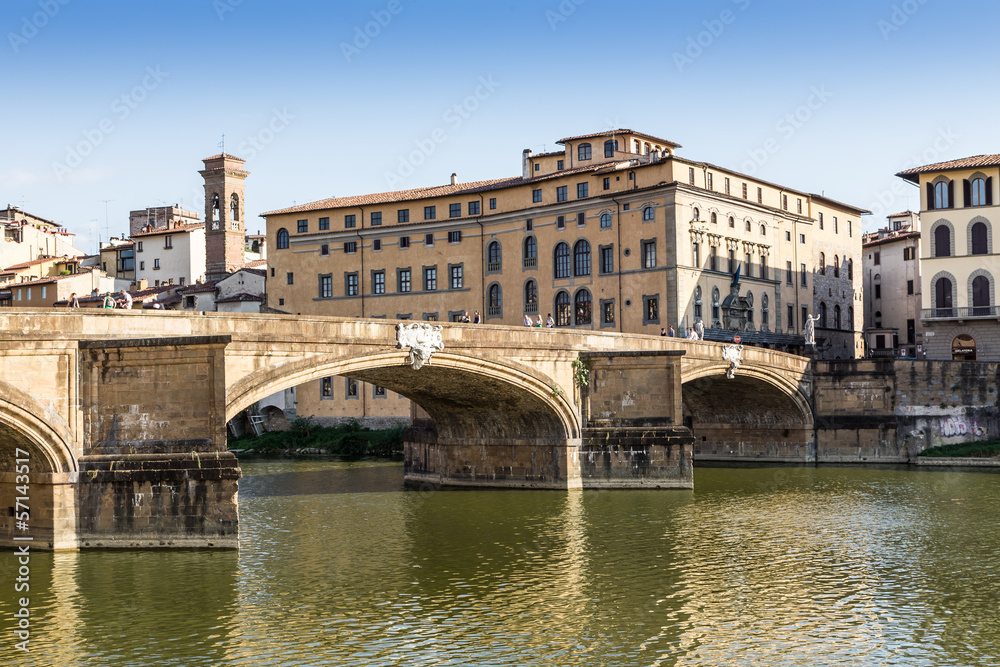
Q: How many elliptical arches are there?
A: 3